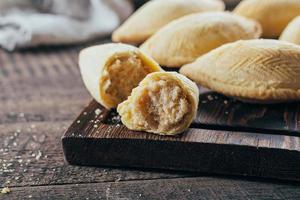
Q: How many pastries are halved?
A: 1